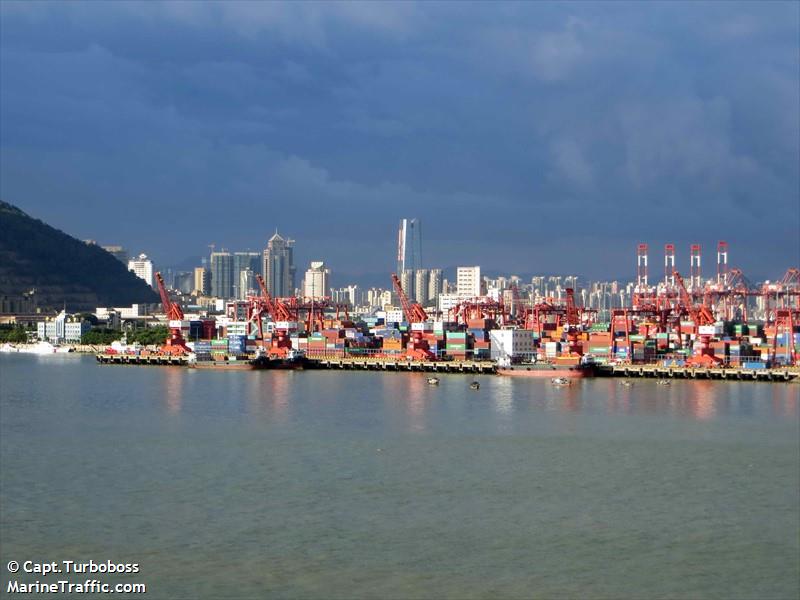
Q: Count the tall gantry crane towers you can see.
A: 4